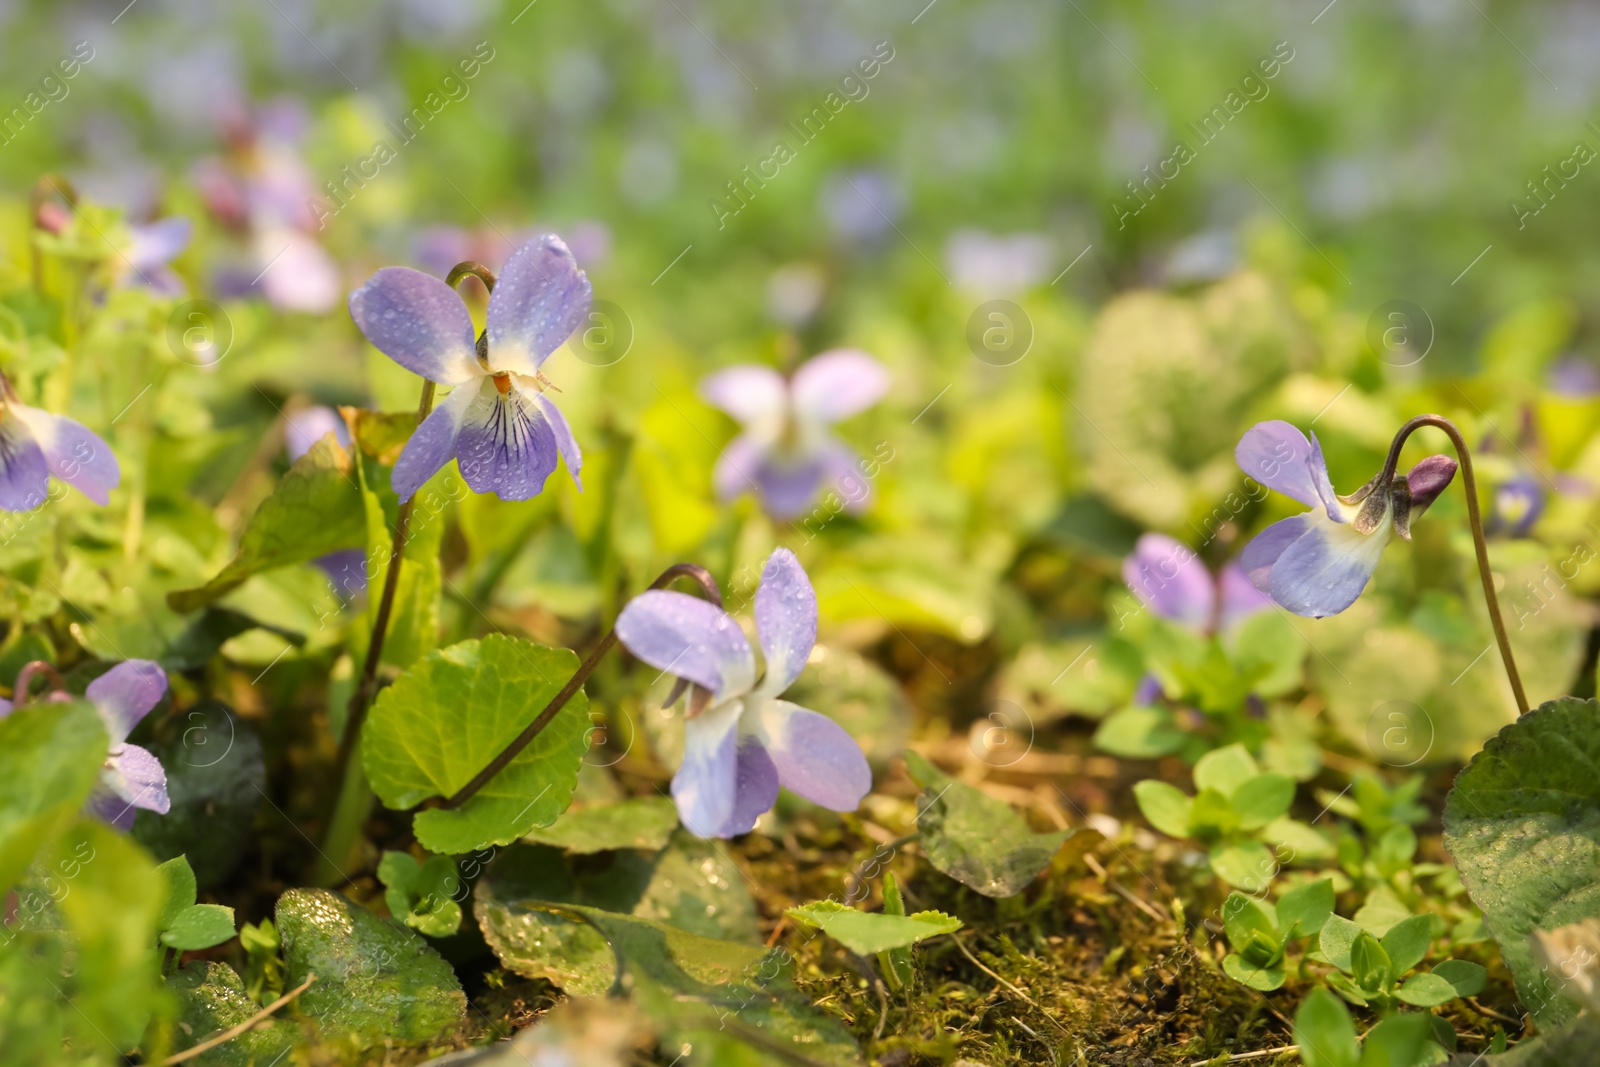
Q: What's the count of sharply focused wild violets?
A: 3